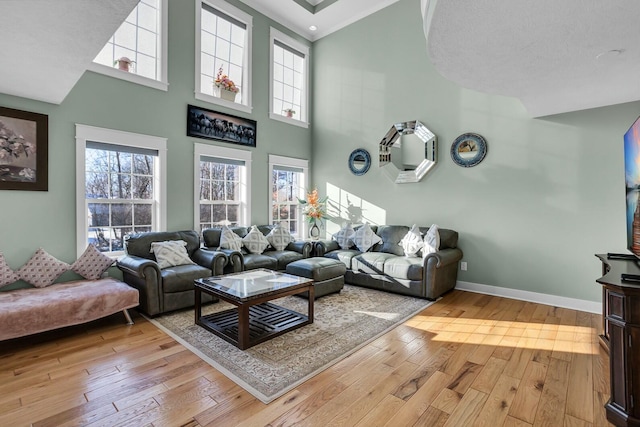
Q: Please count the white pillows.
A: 8